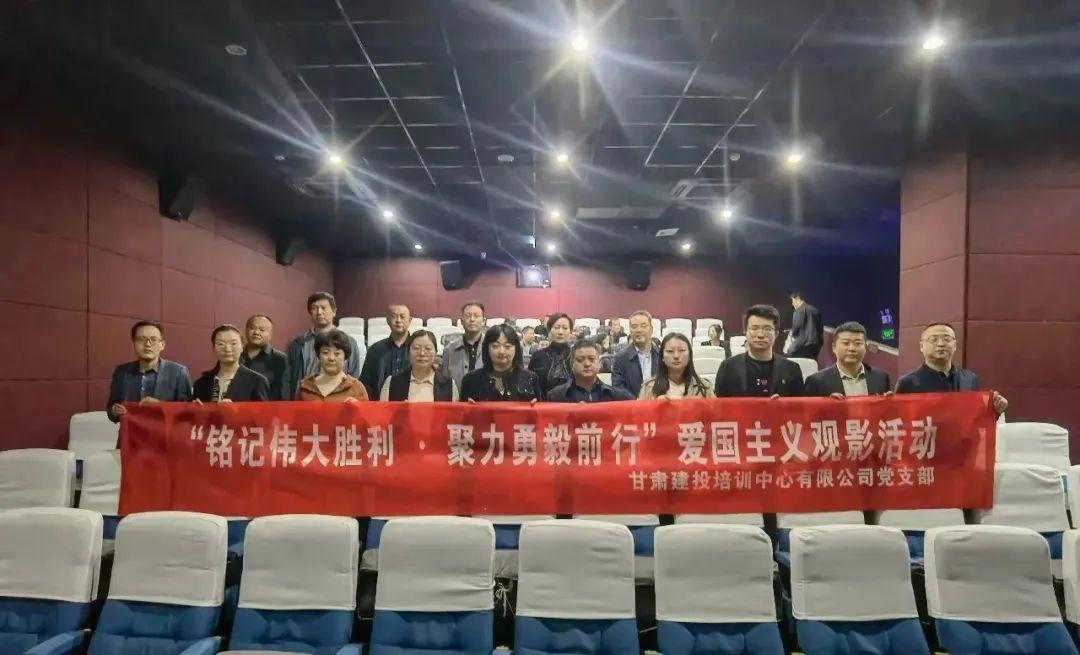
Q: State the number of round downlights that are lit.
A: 11